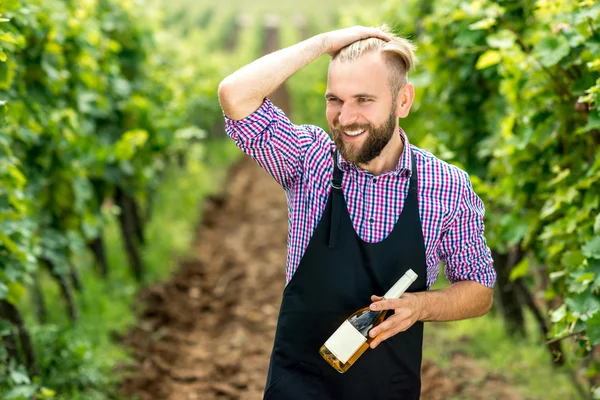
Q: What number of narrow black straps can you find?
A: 2